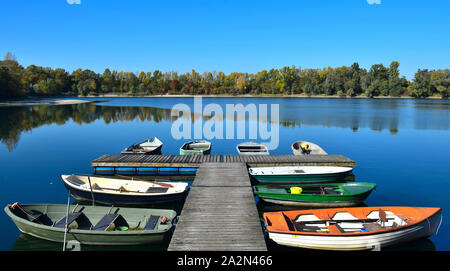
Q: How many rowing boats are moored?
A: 9